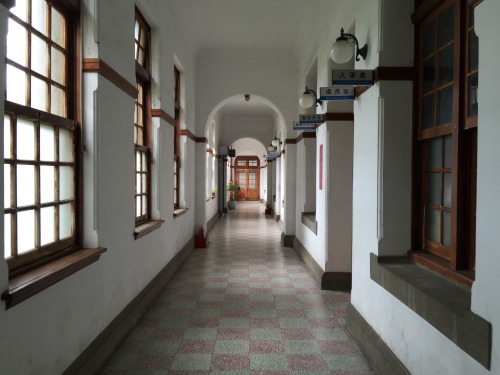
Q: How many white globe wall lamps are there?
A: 4